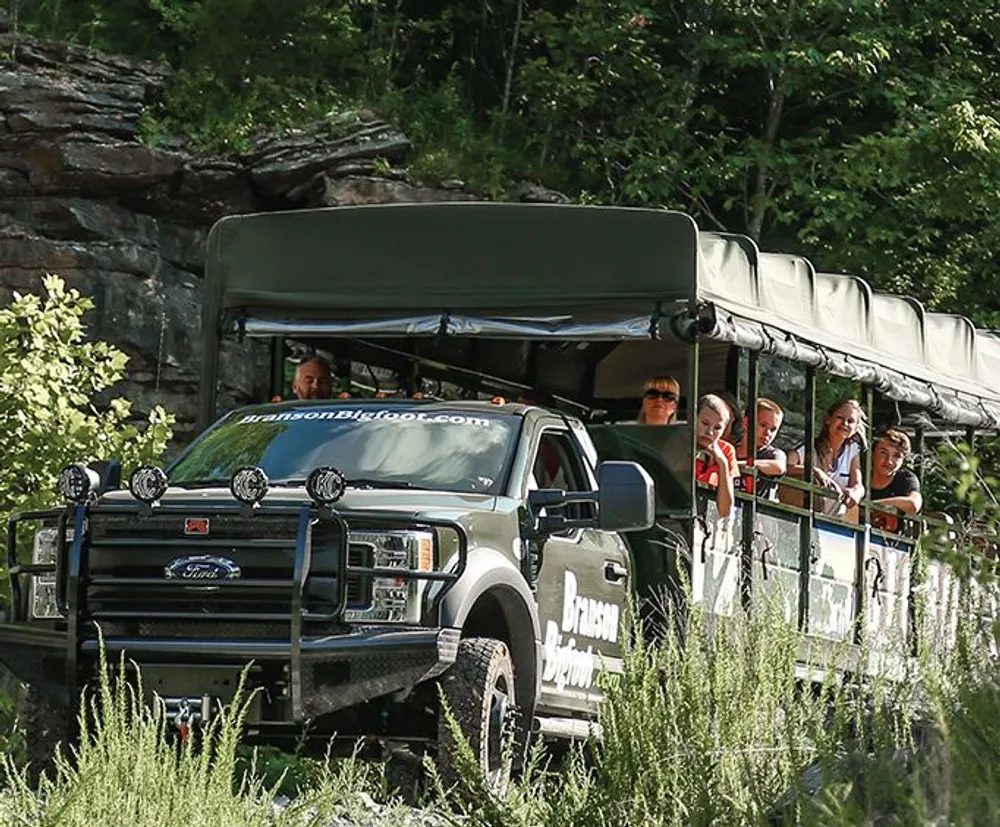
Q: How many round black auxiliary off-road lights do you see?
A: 4